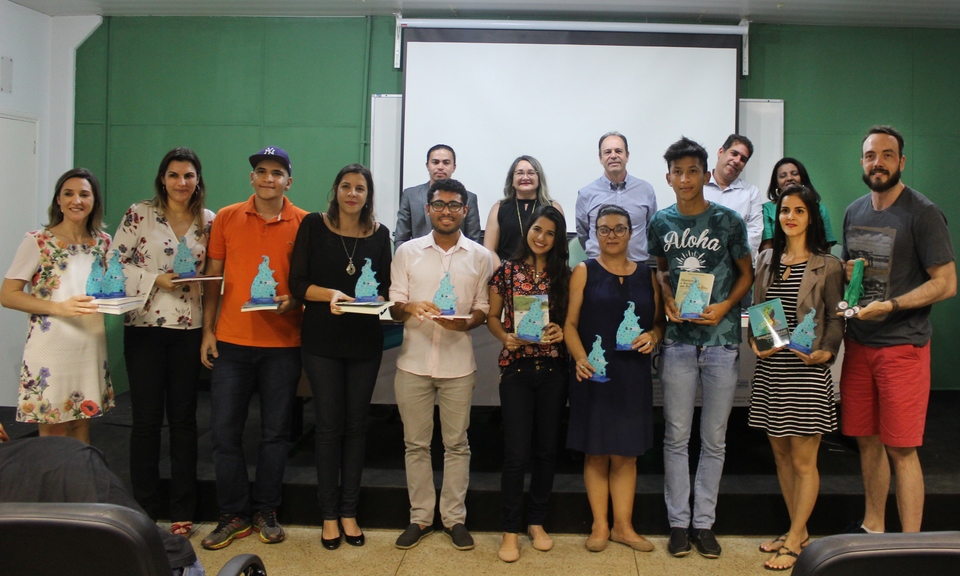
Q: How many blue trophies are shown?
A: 11